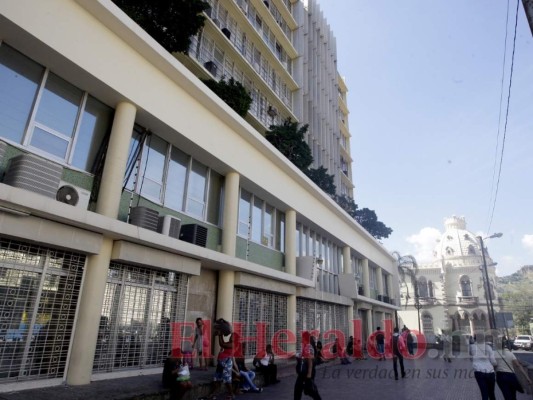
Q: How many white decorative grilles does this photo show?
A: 4